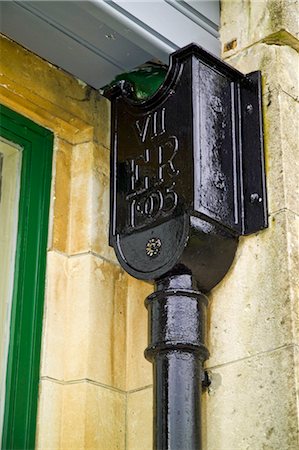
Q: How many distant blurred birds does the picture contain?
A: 0